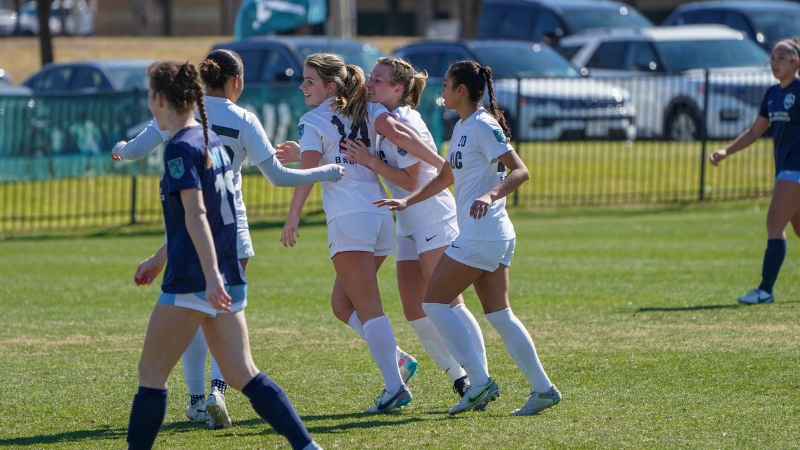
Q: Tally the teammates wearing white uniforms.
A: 4